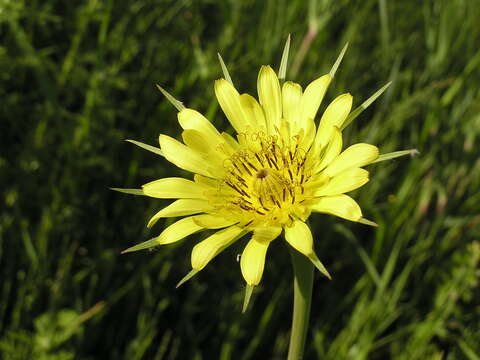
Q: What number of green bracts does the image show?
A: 13